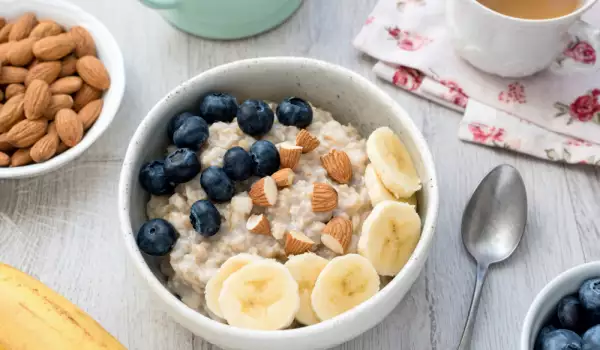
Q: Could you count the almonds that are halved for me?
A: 9